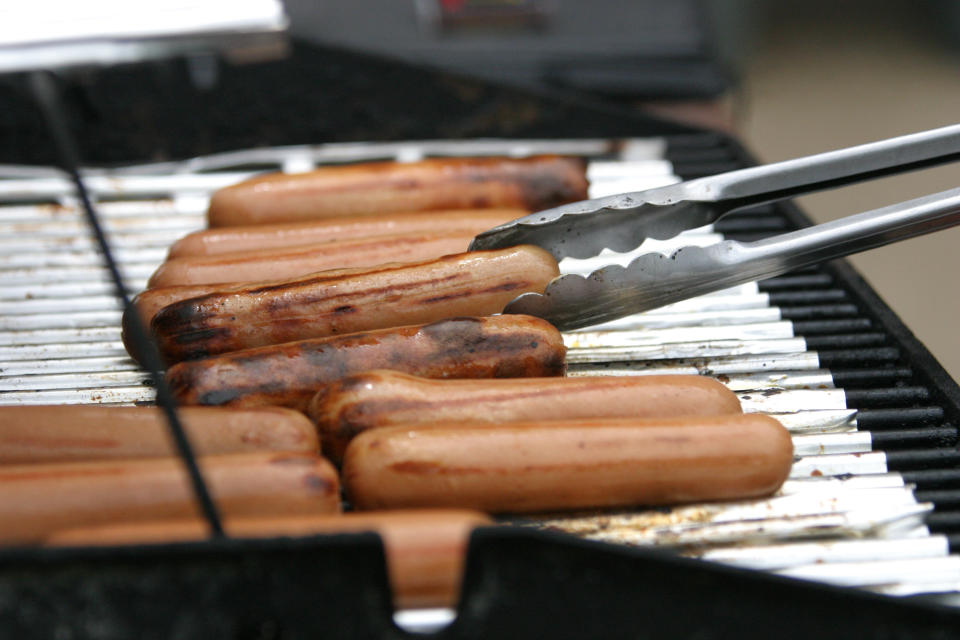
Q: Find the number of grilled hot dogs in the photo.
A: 11